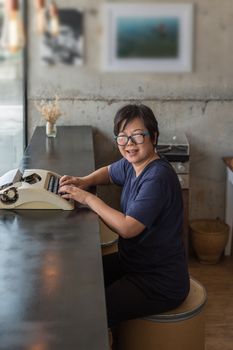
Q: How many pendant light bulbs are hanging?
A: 3